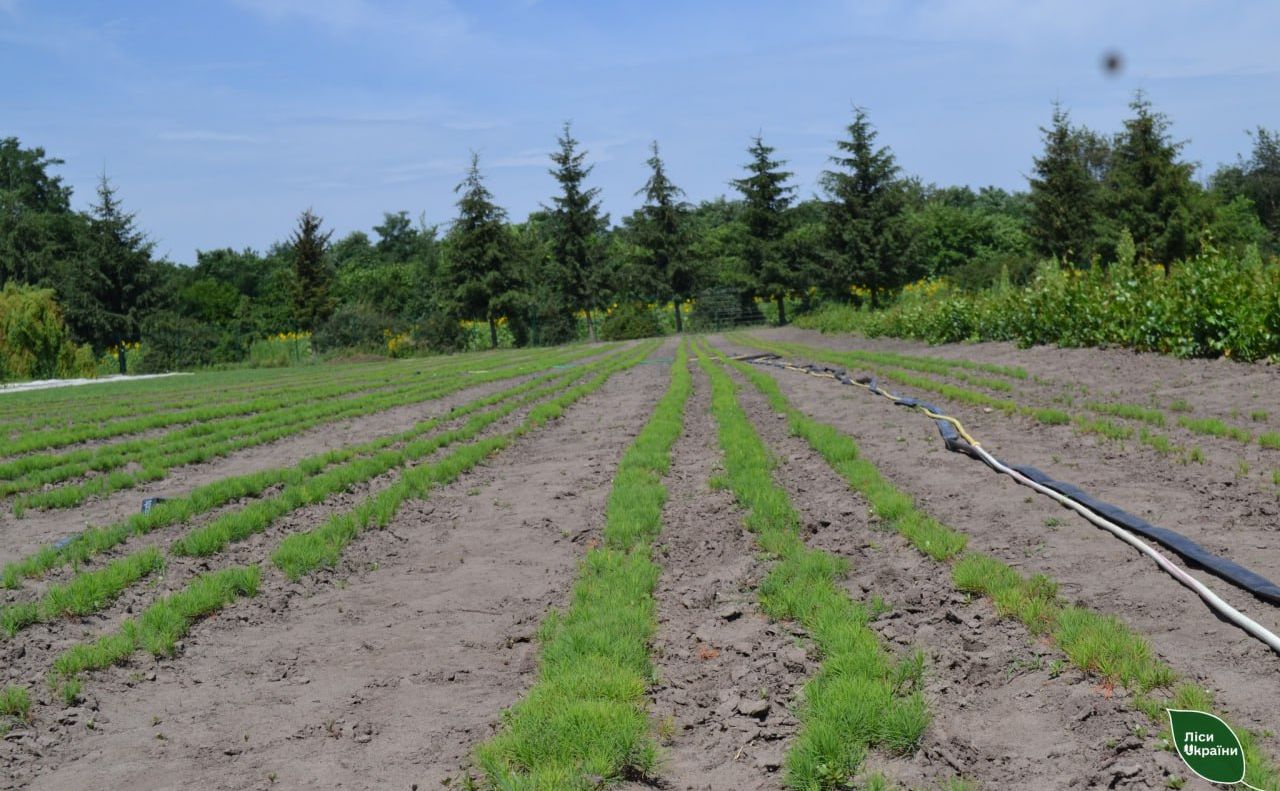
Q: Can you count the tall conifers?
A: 9